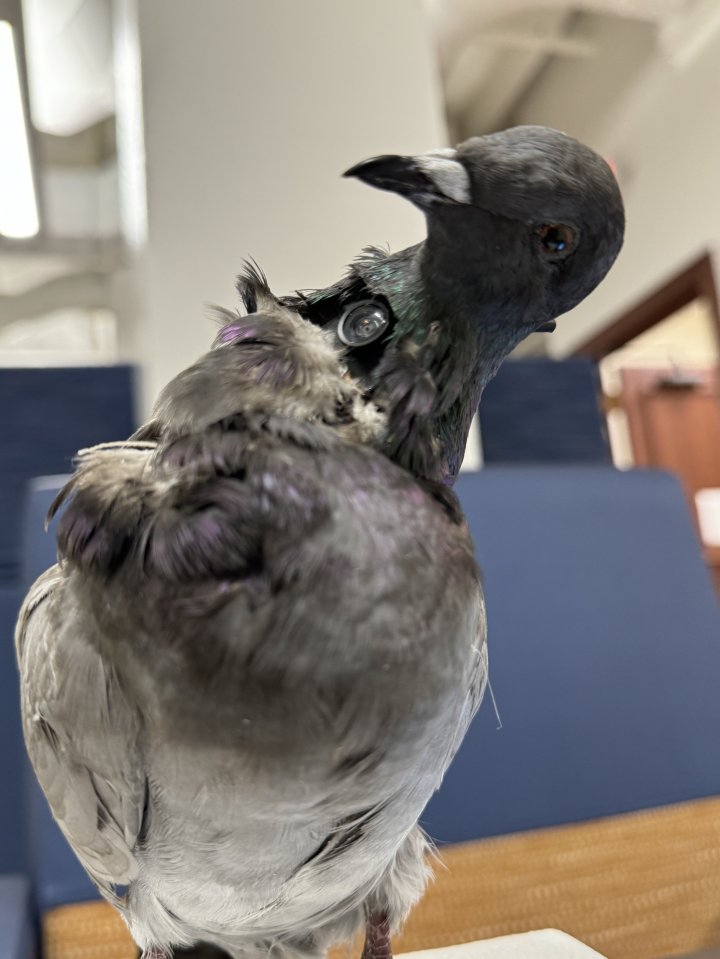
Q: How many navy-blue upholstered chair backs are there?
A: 3